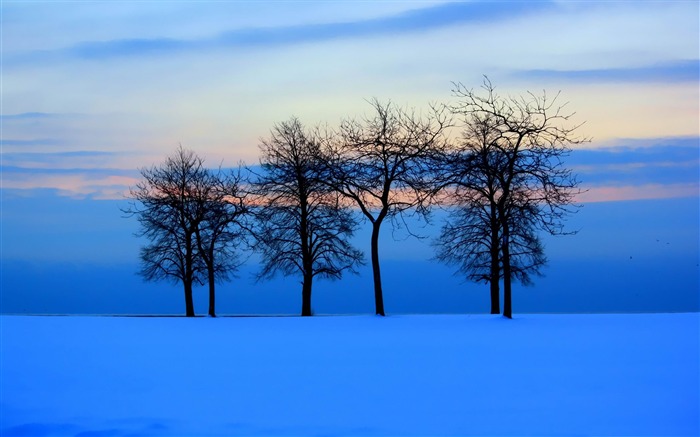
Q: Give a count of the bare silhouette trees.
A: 6